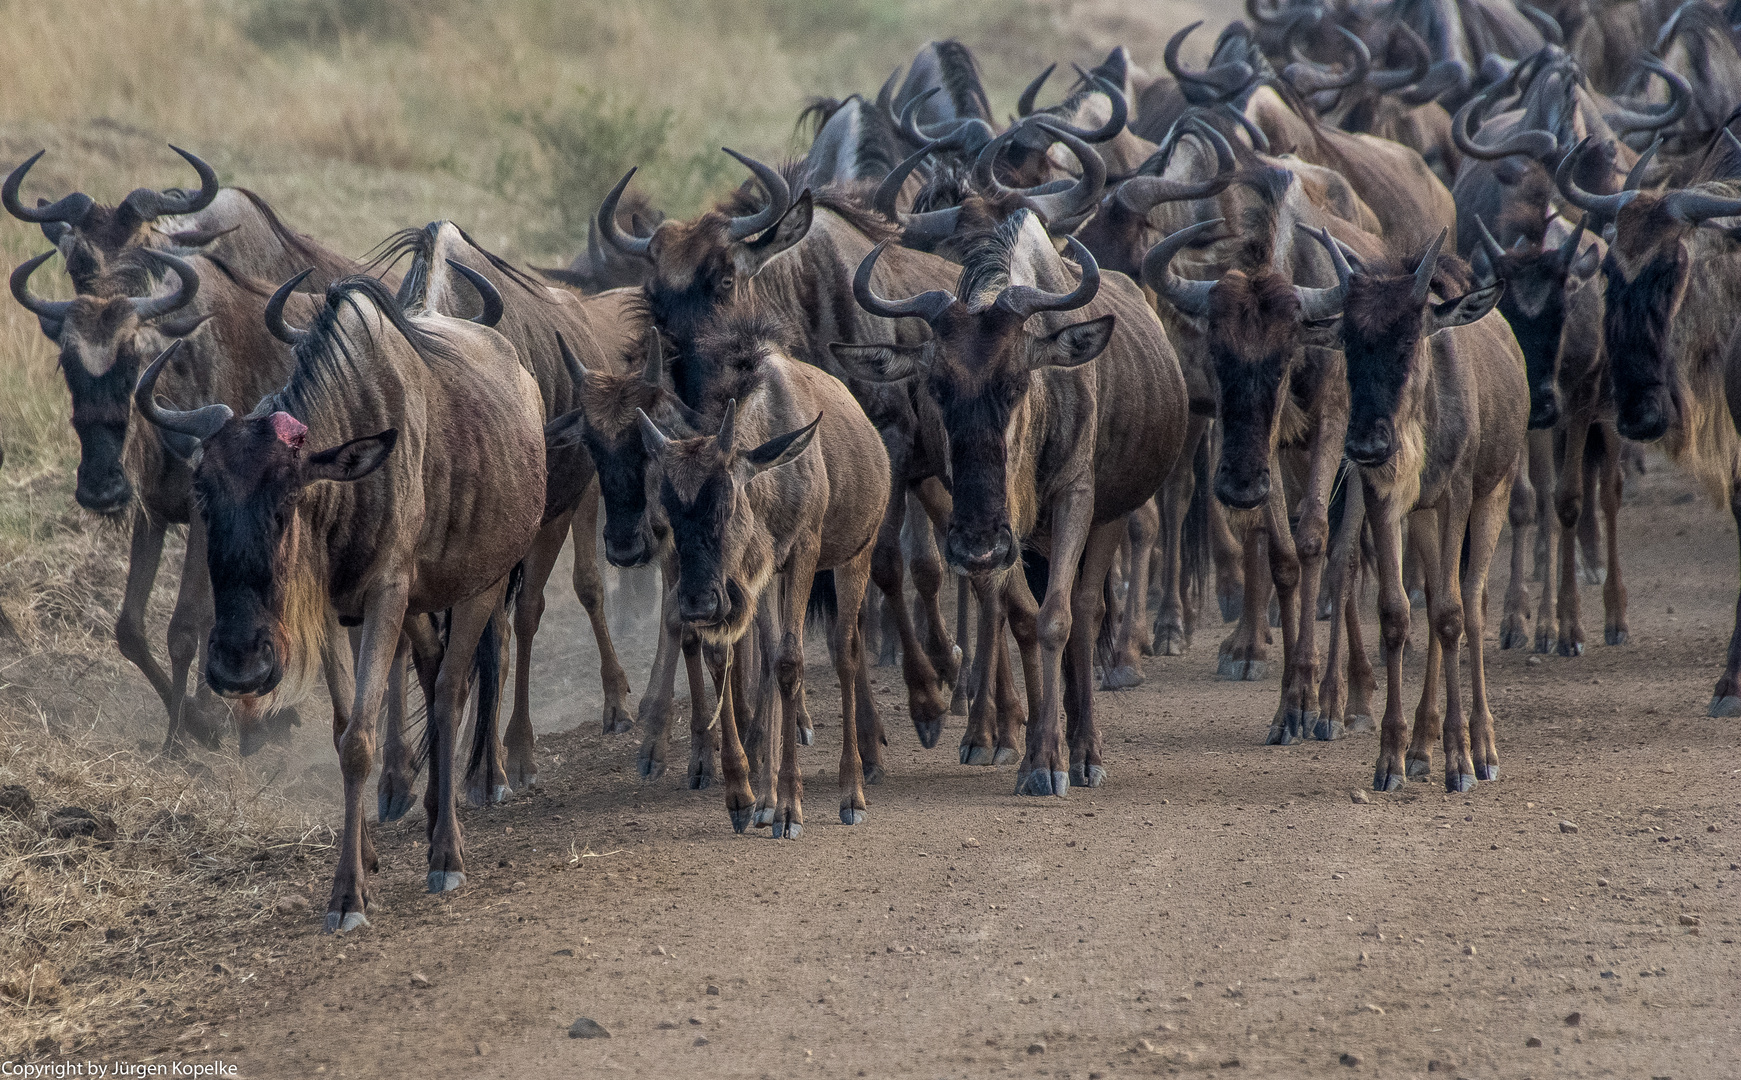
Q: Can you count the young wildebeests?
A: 4